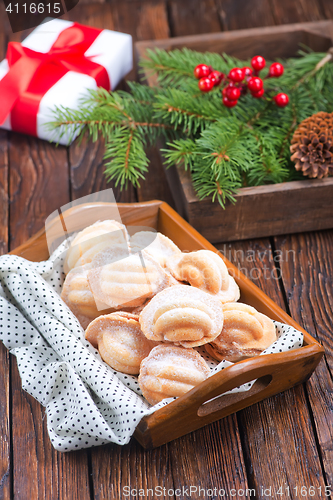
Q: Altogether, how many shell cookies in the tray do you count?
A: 9